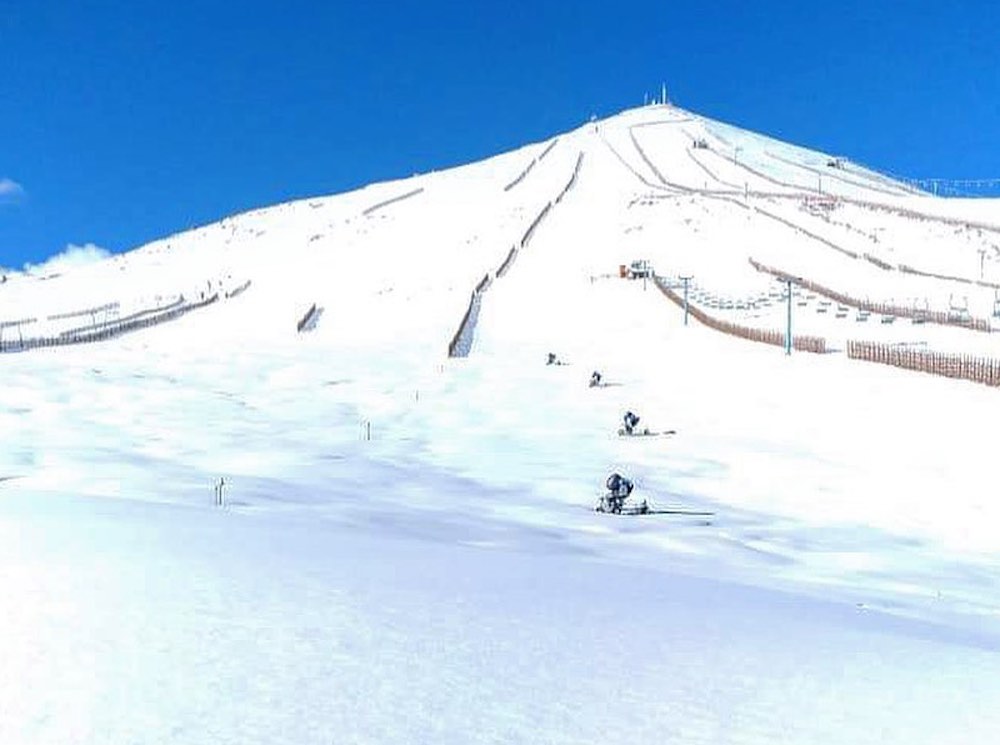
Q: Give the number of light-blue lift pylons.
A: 2